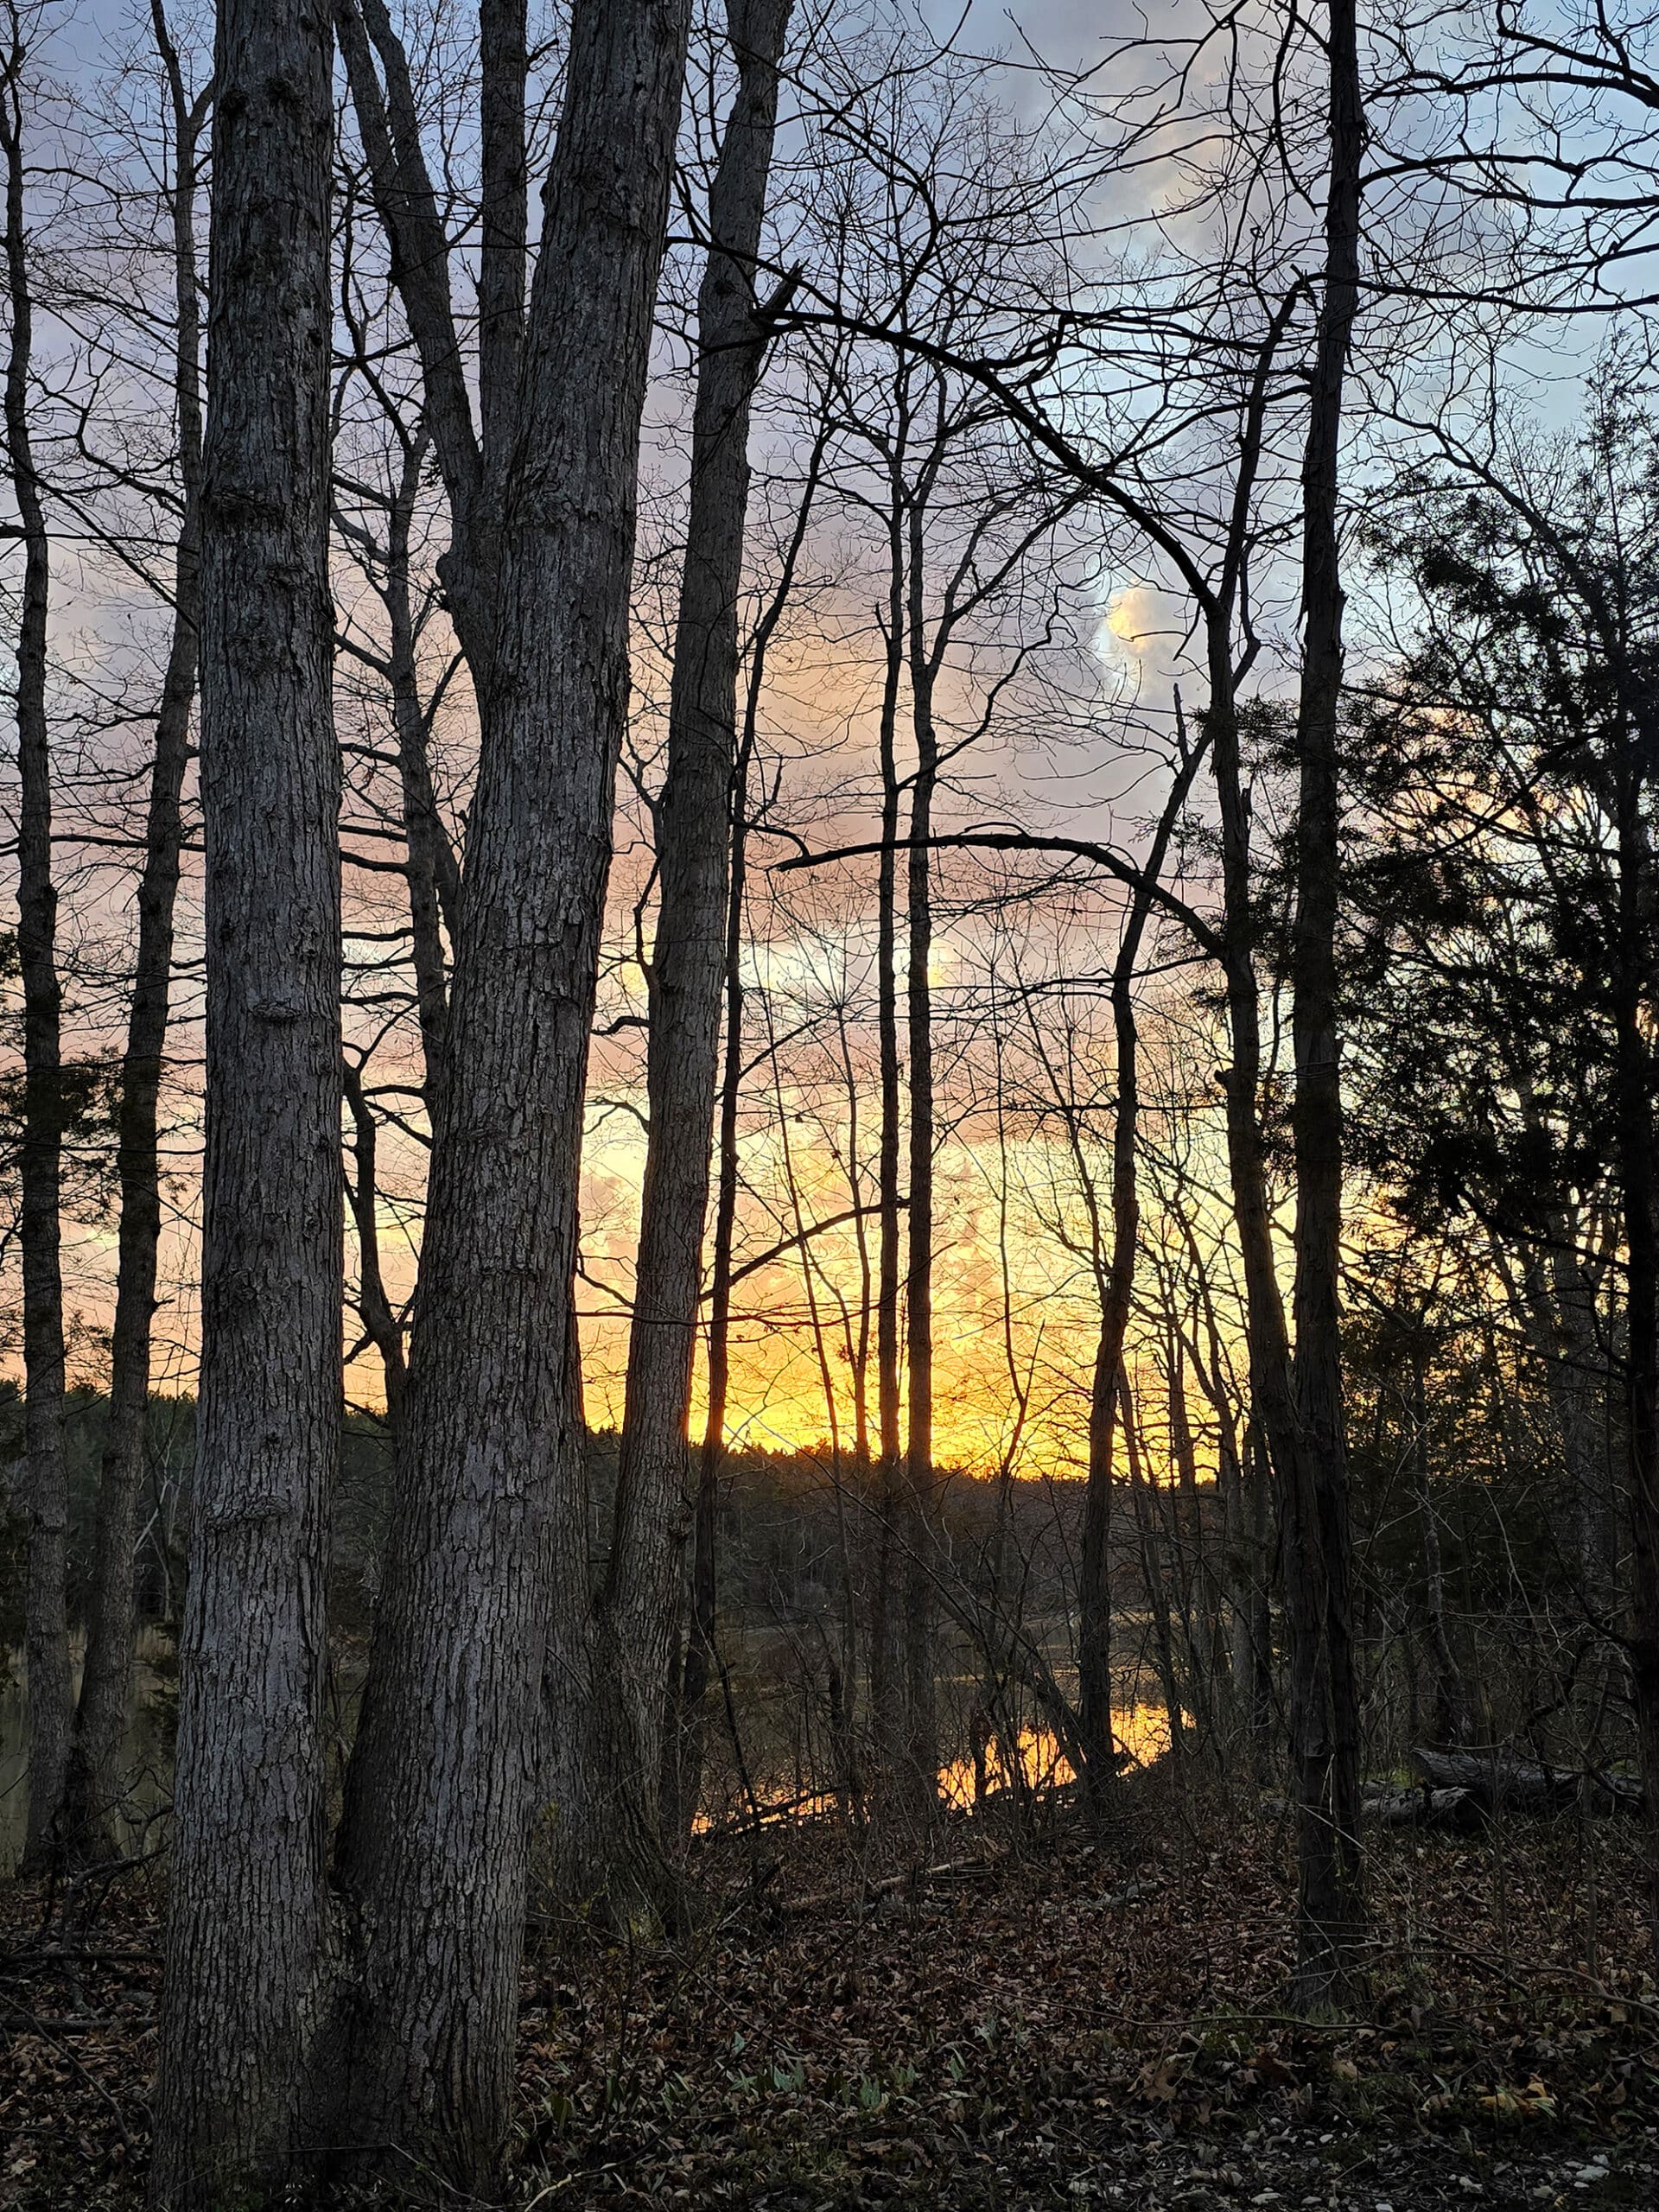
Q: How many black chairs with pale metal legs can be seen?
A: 0